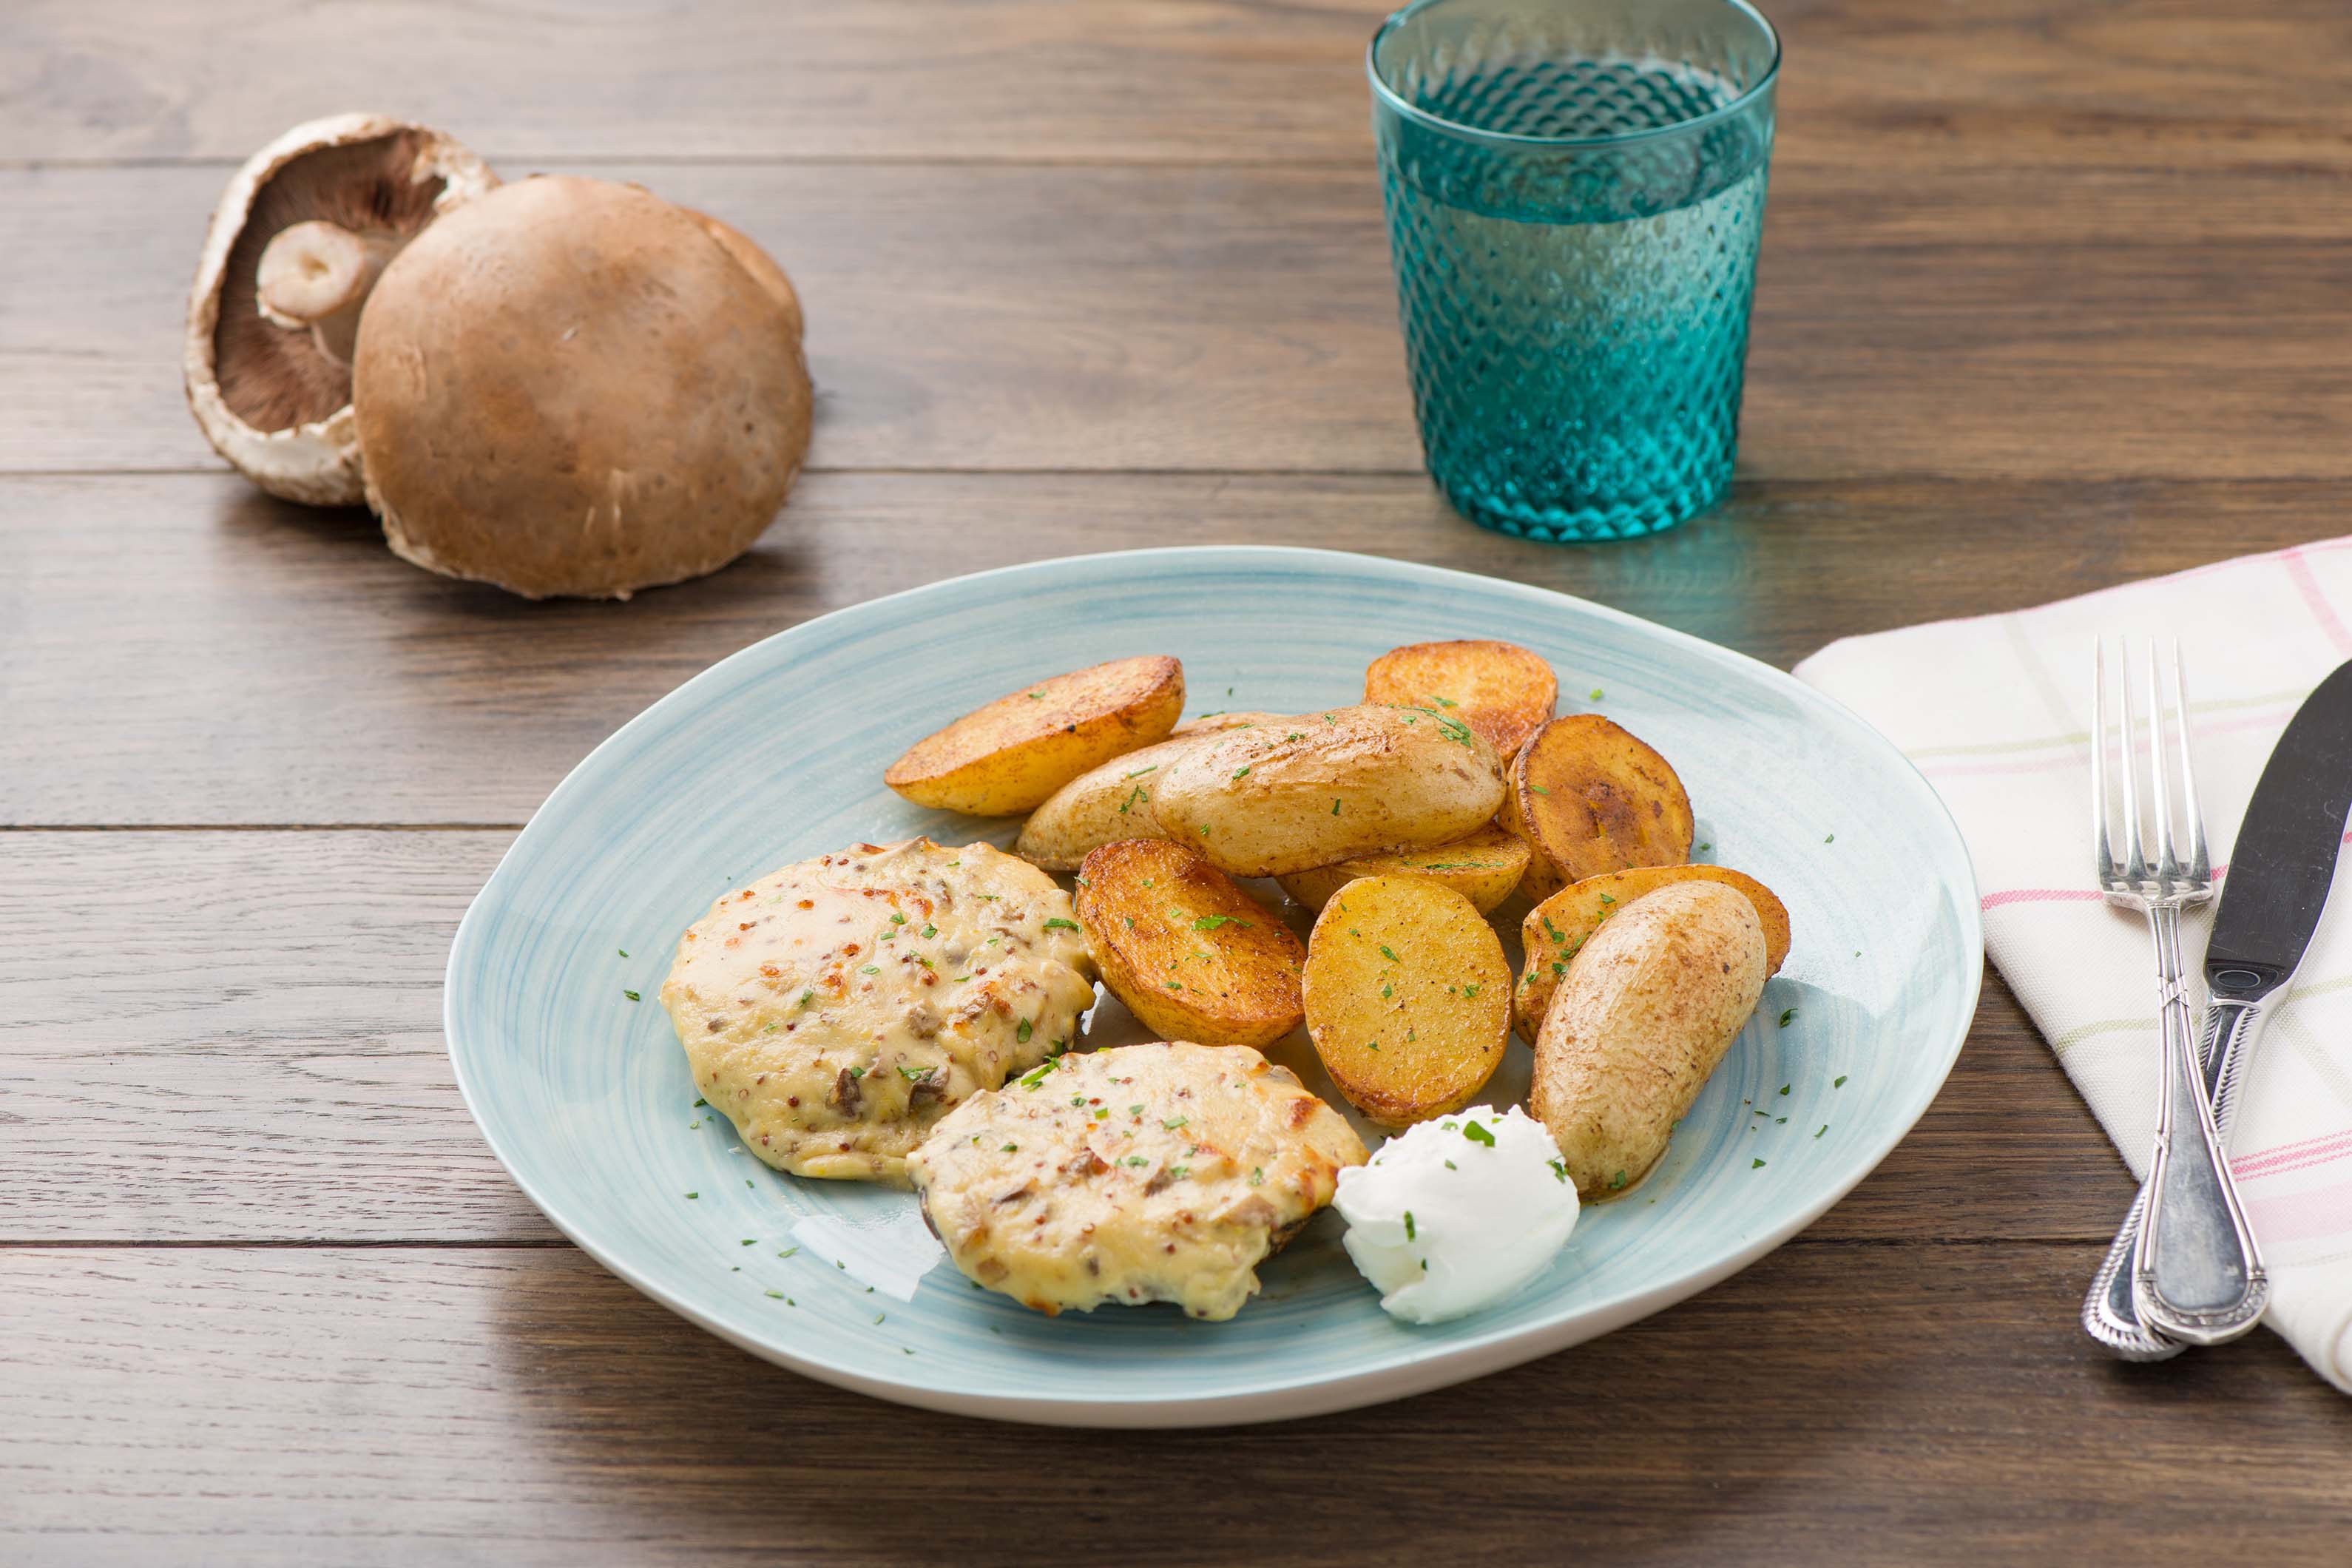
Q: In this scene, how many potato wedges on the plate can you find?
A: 10